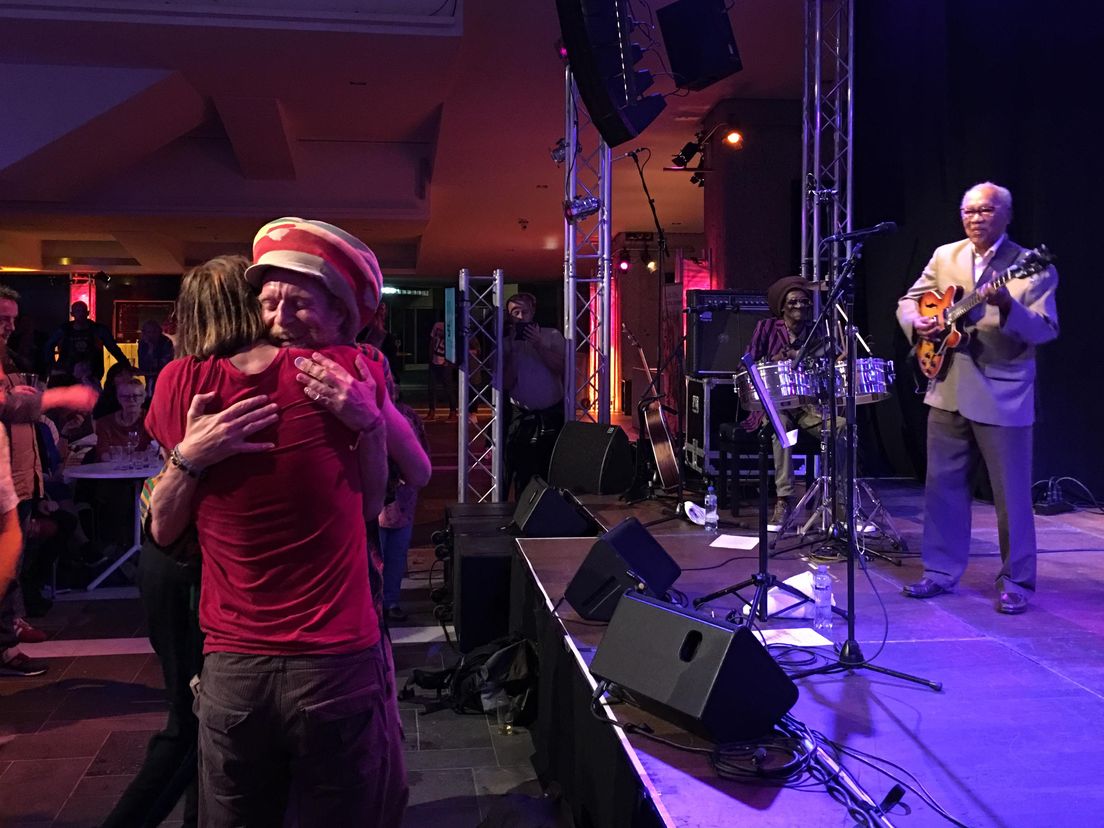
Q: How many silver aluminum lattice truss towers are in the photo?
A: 3